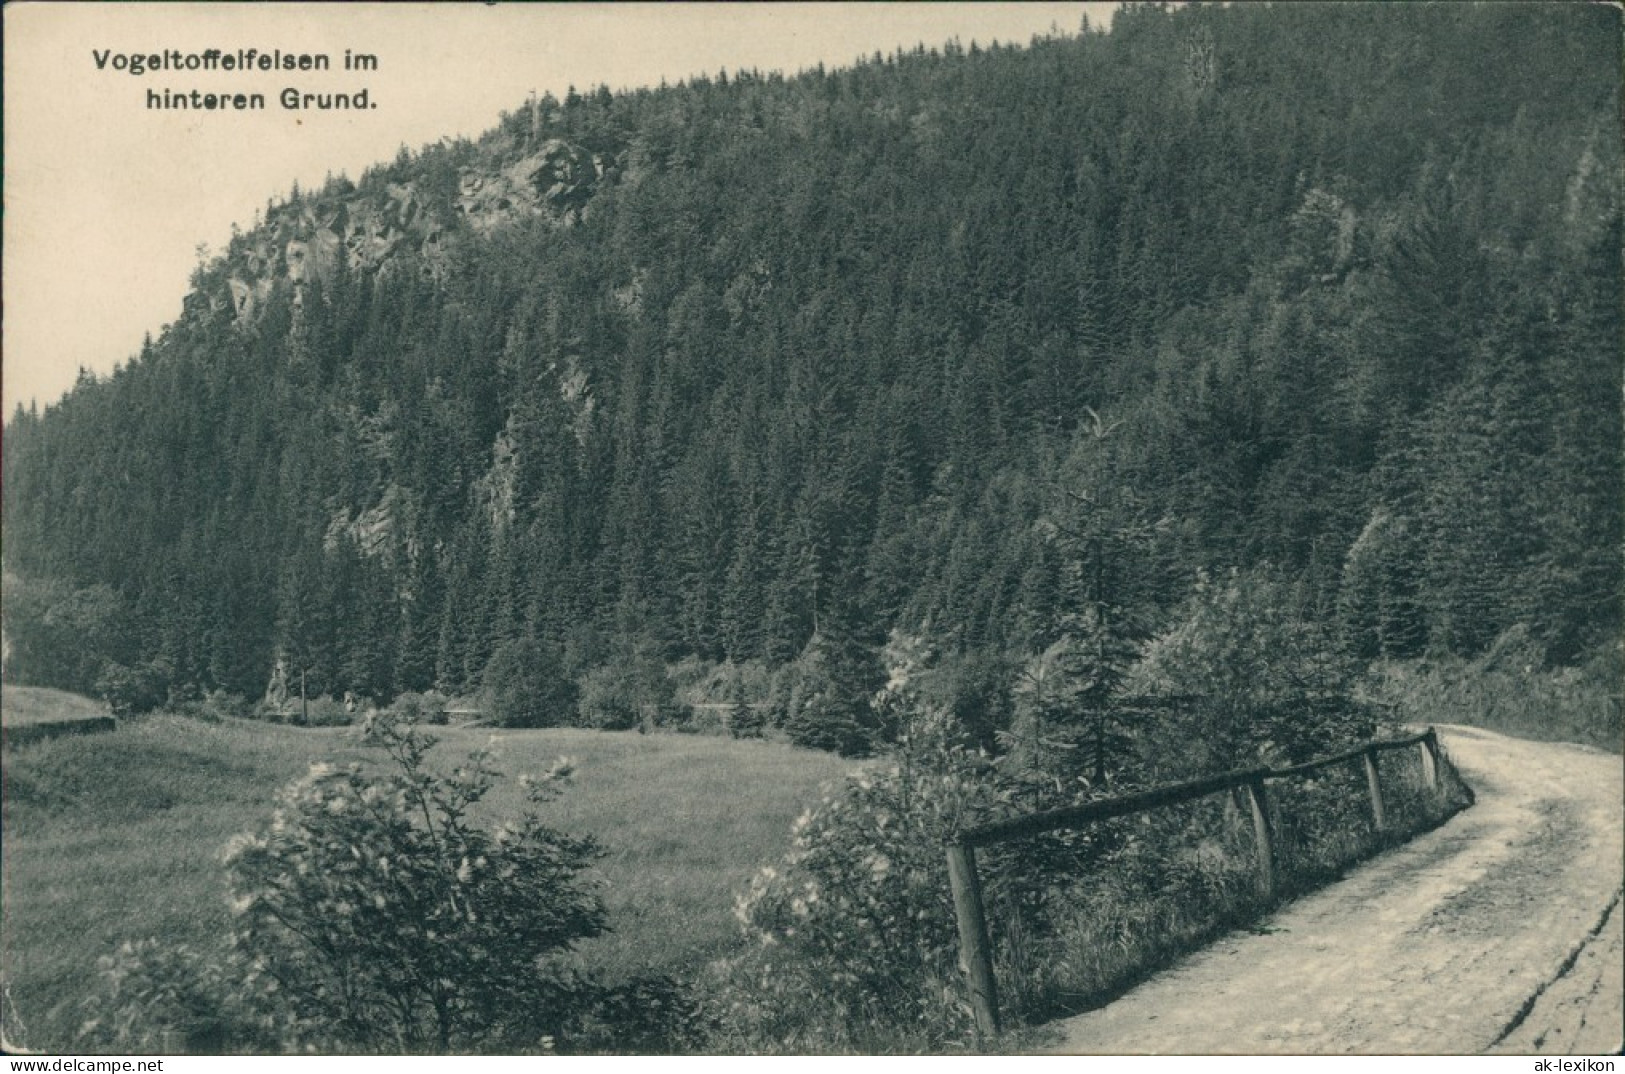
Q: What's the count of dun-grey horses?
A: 0